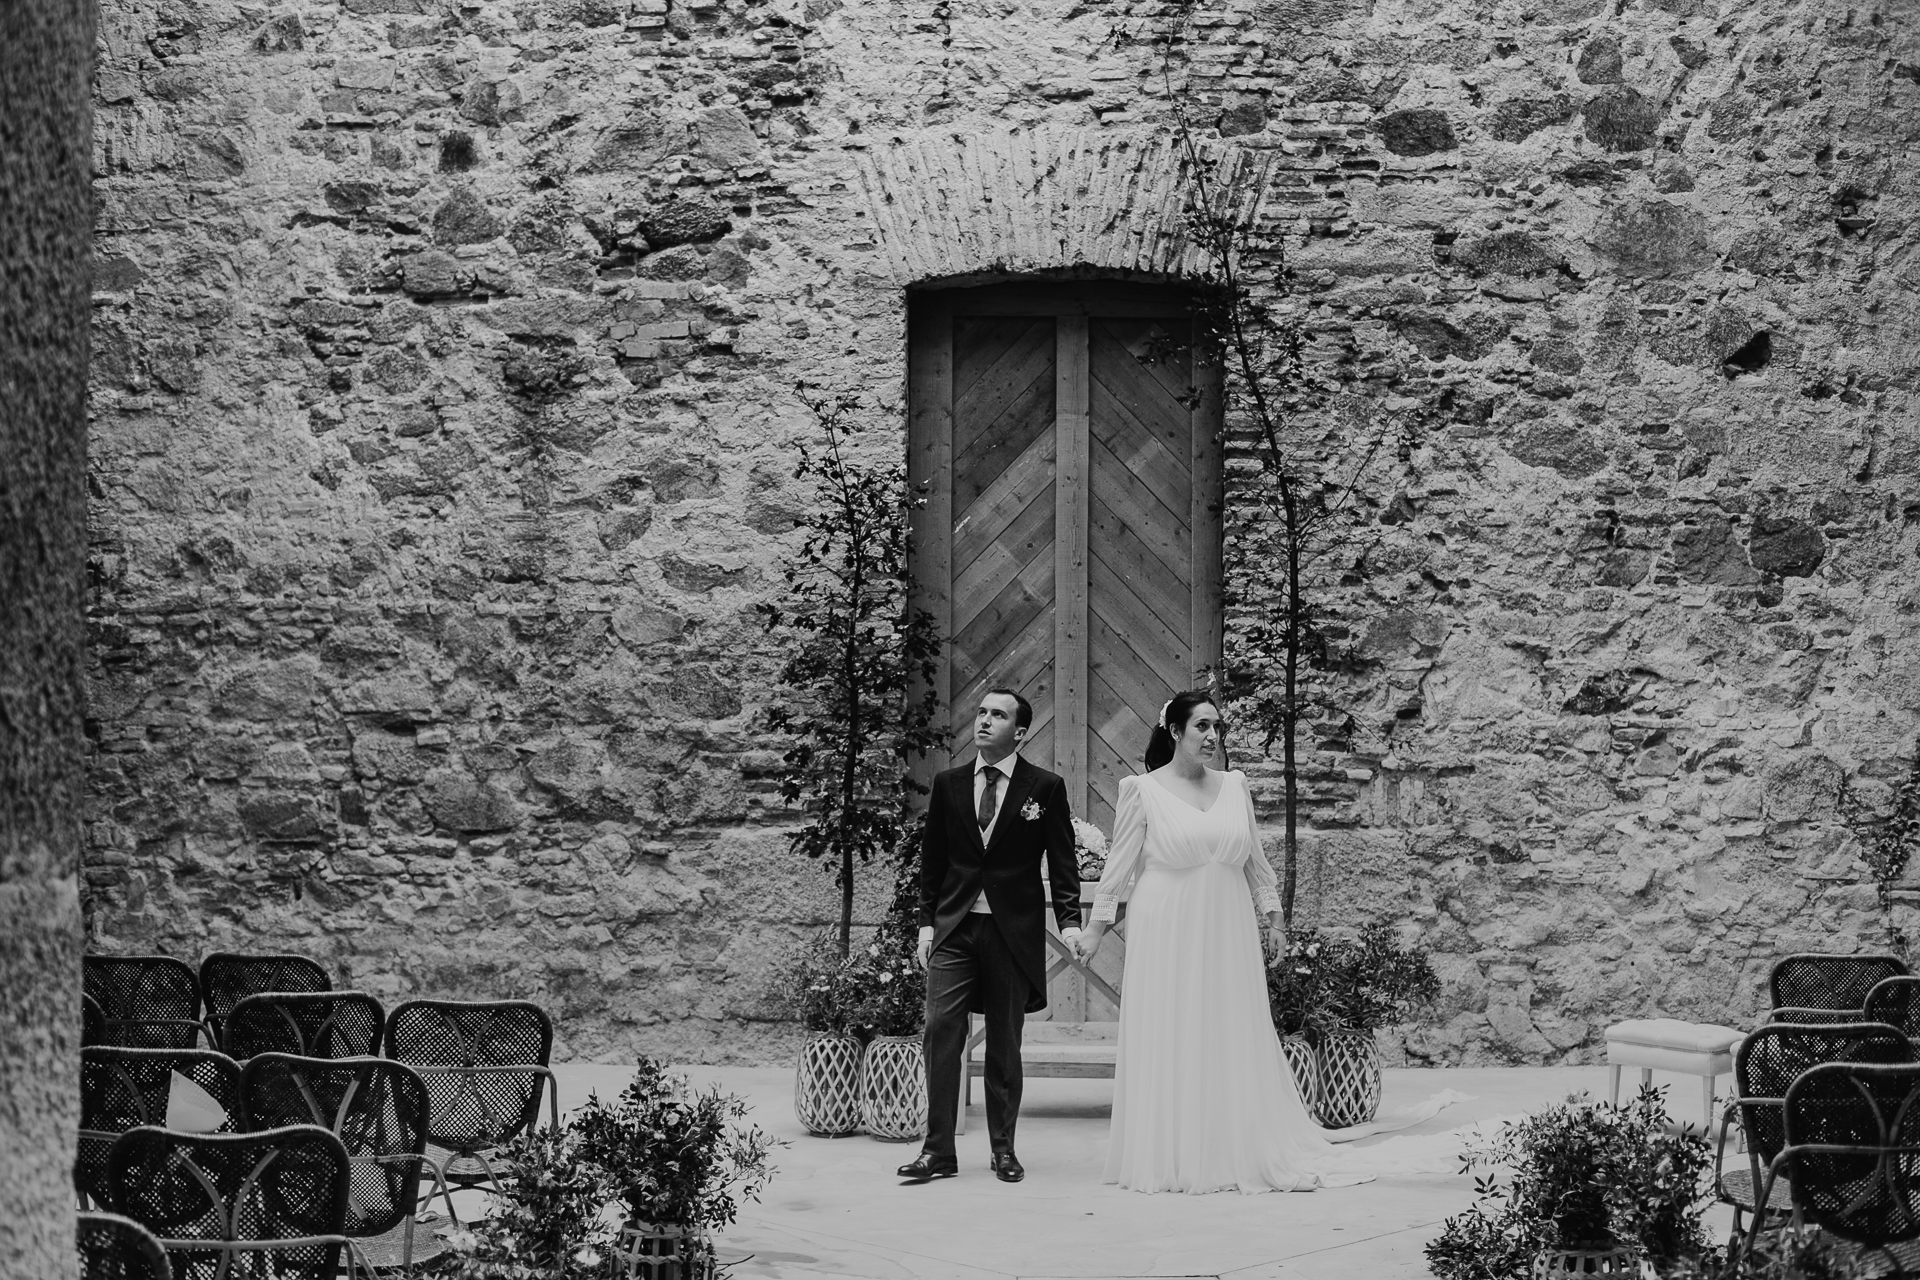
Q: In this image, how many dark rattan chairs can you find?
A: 13